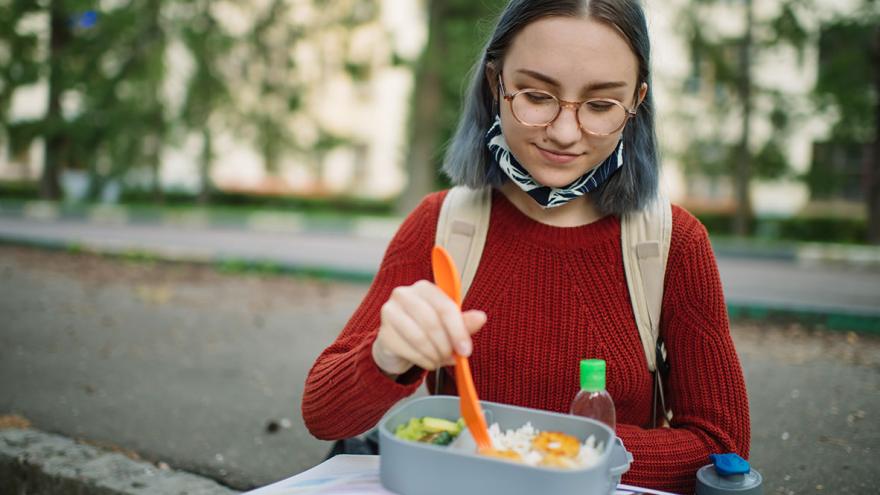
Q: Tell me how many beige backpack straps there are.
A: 2